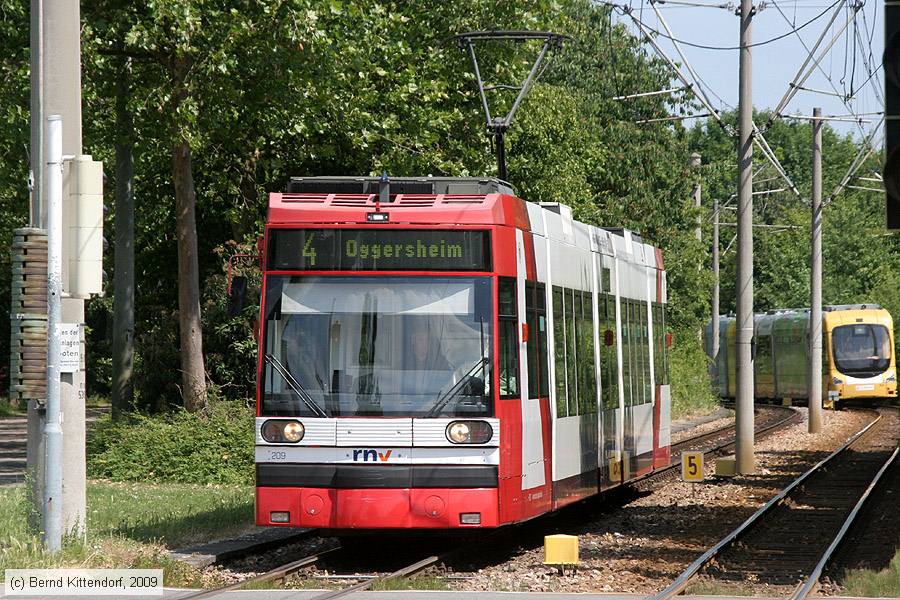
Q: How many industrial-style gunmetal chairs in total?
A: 0